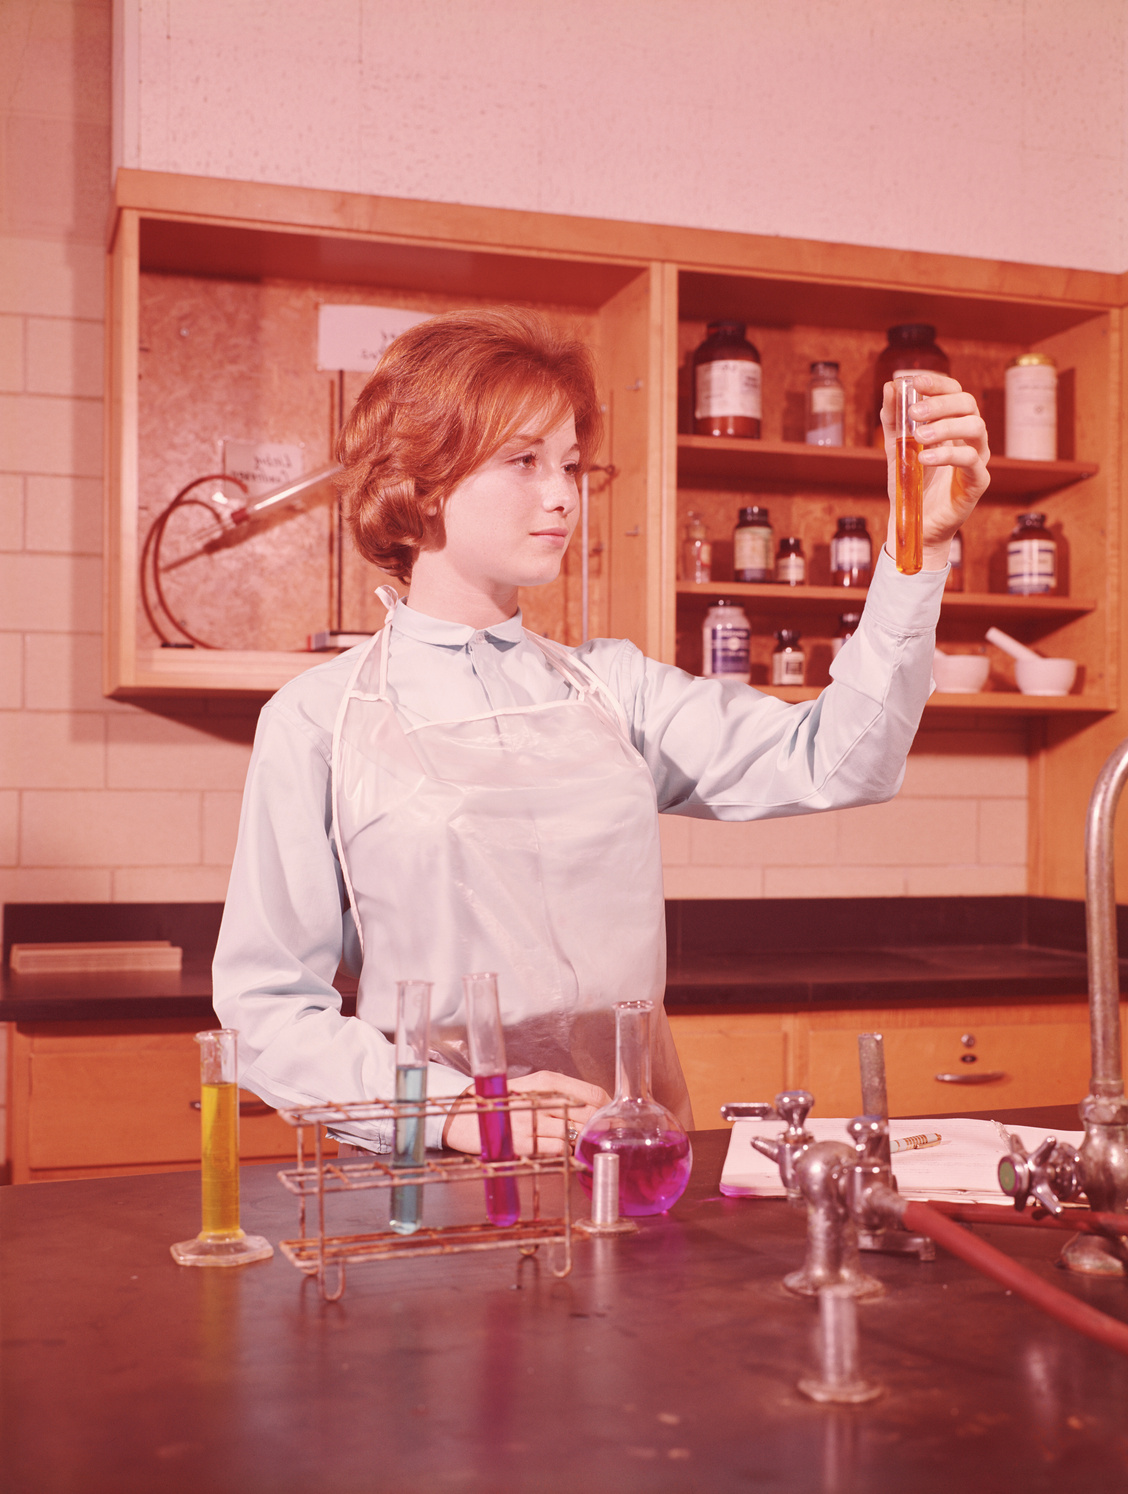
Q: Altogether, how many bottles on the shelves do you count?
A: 13